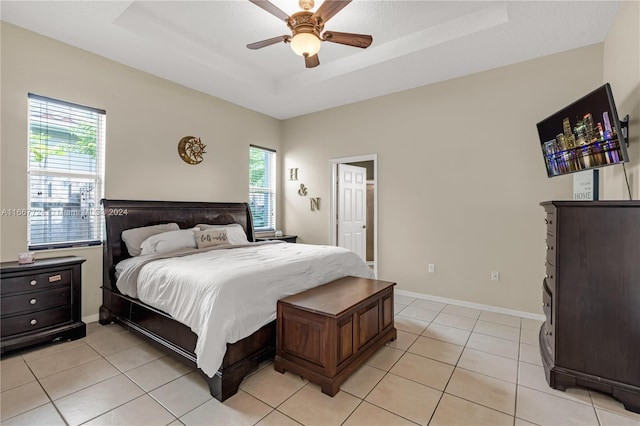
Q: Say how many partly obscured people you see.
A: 0